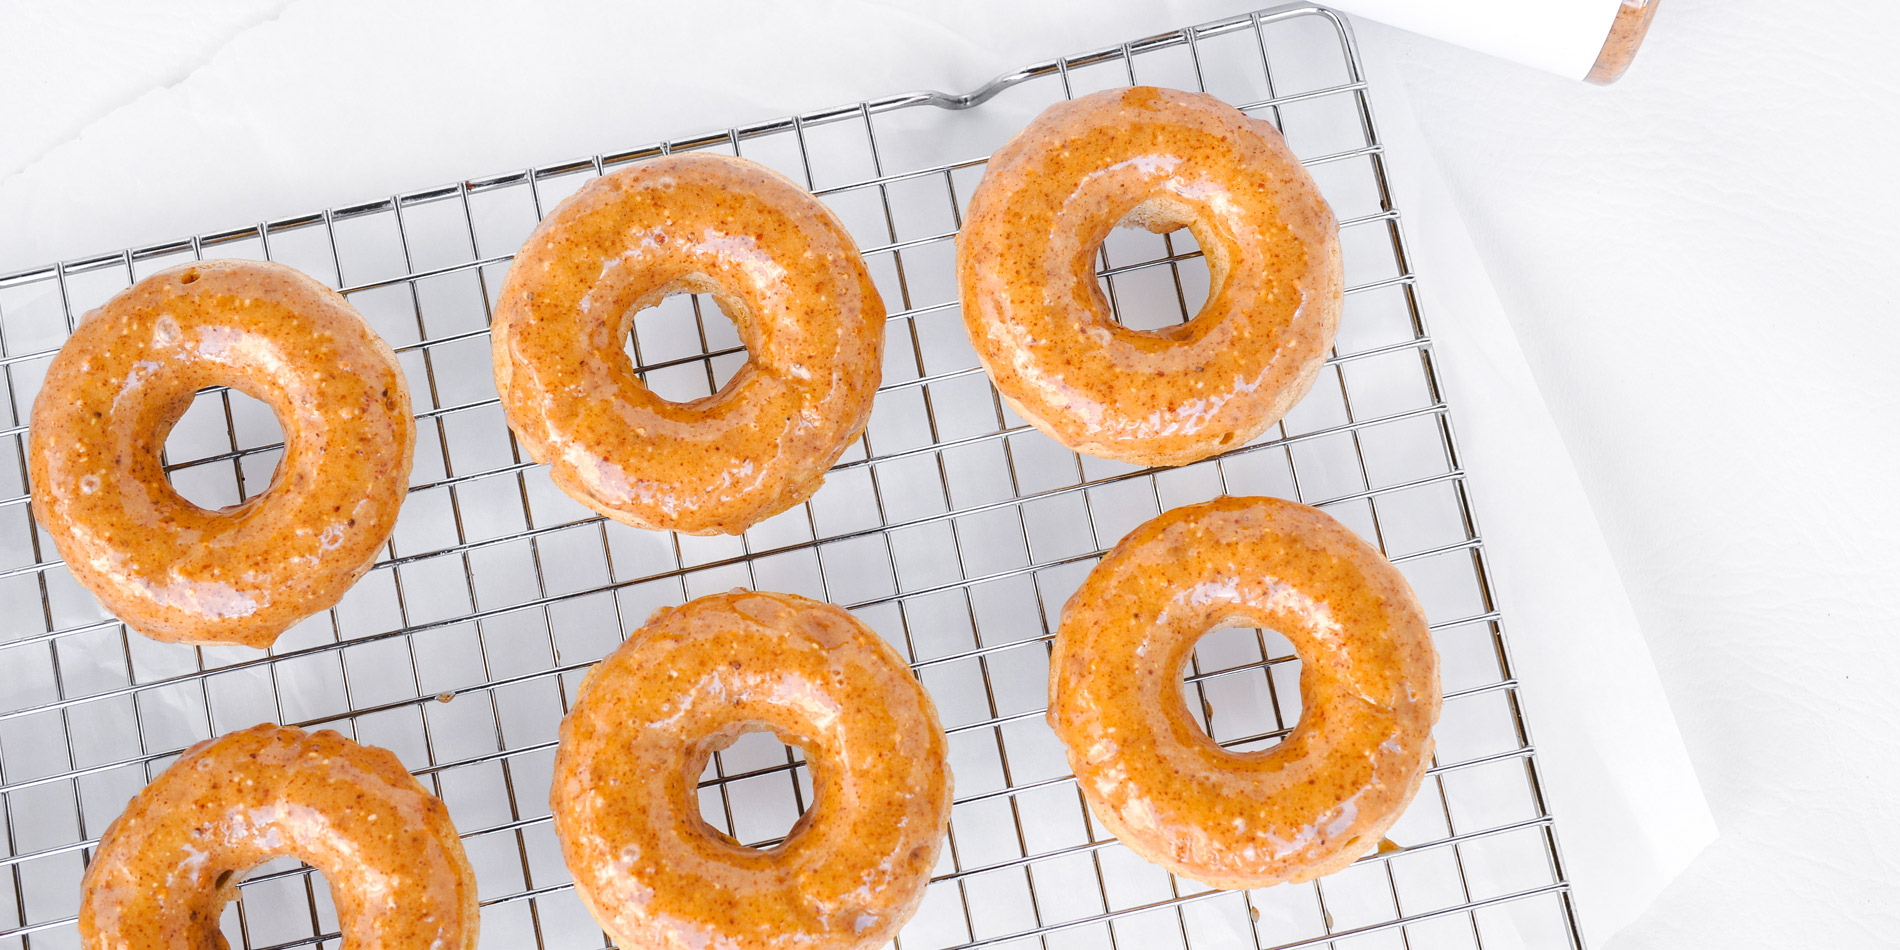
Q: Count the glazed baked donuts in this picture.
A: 6